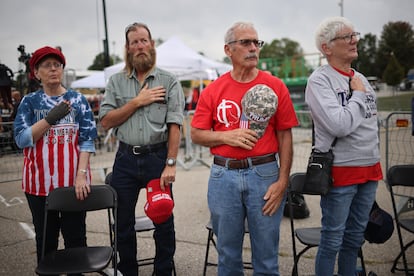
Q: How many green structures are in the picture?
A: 1